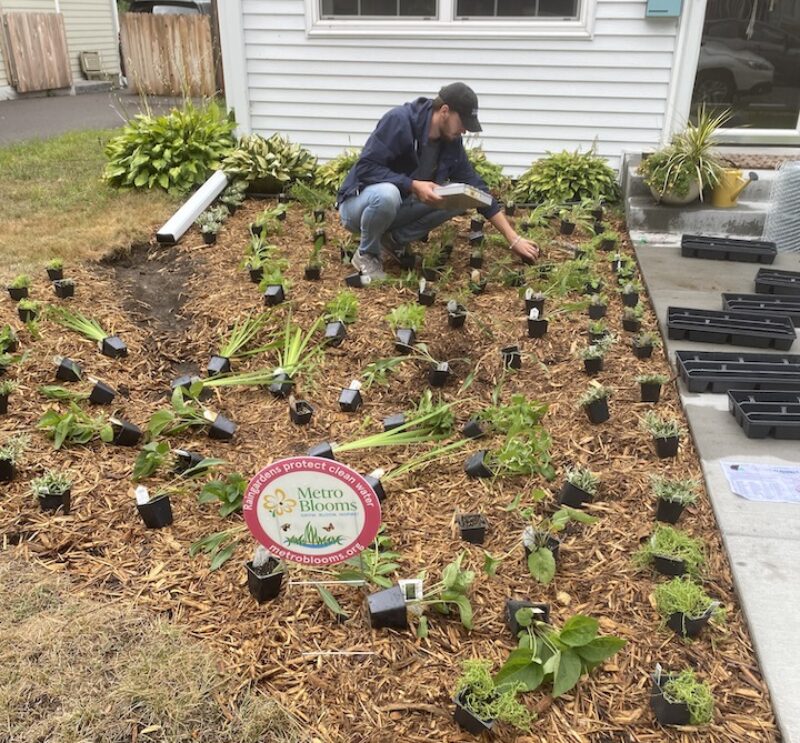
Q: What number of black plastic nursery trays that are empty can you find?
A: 6